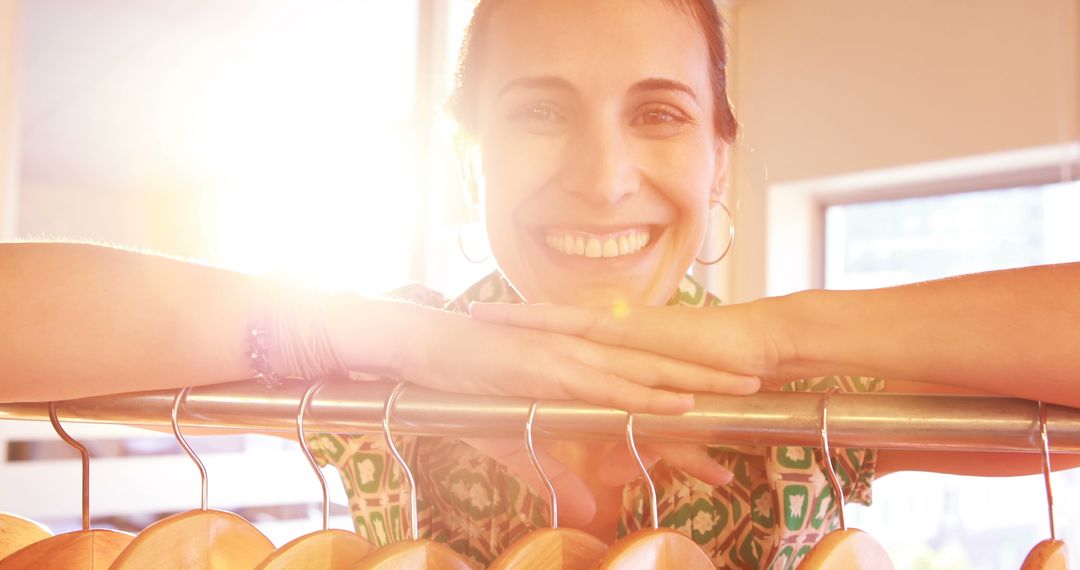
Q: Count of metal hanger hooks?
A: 8